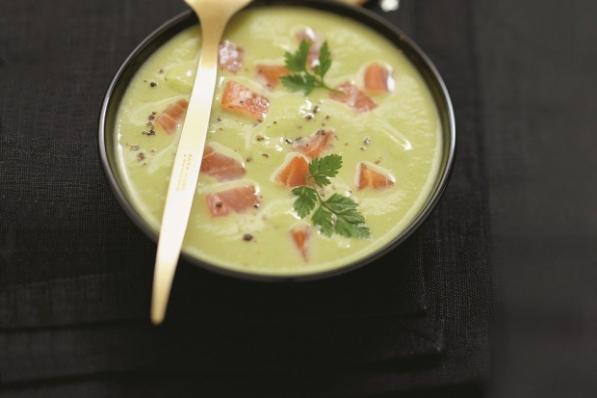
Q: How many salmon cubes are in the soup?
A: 13